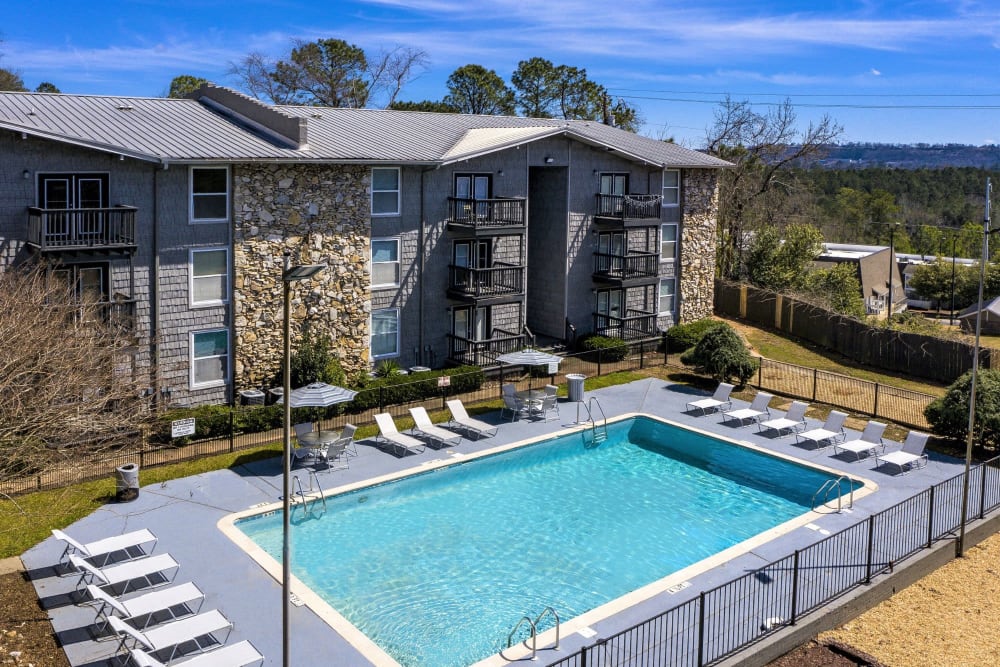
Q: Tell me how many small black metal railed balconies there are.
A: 8